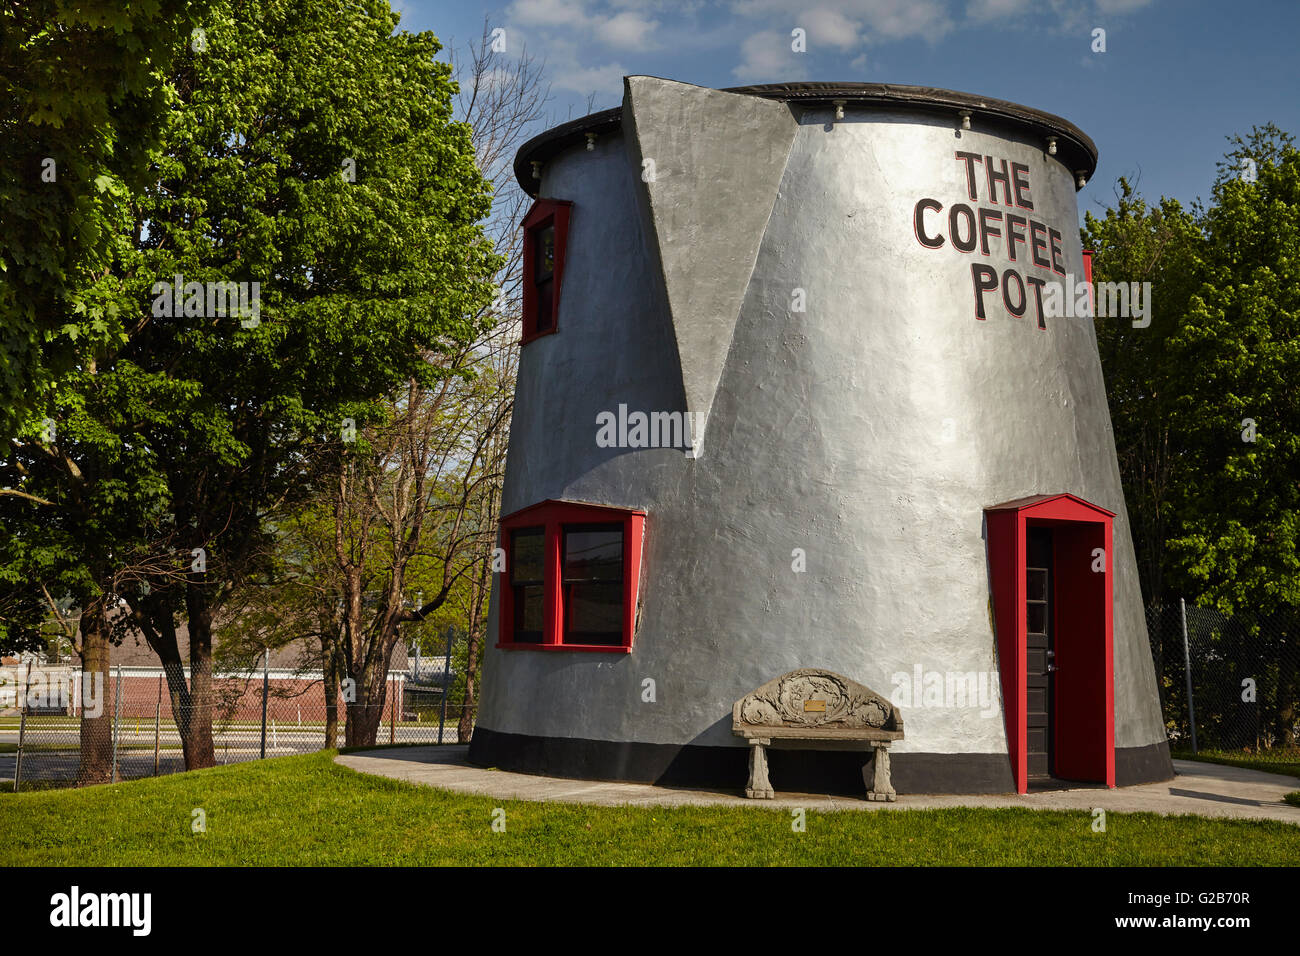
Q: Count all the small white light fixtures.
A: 6